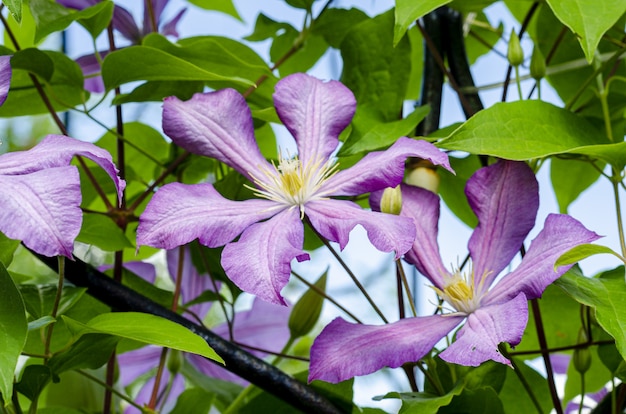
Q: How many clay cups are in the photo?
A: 0